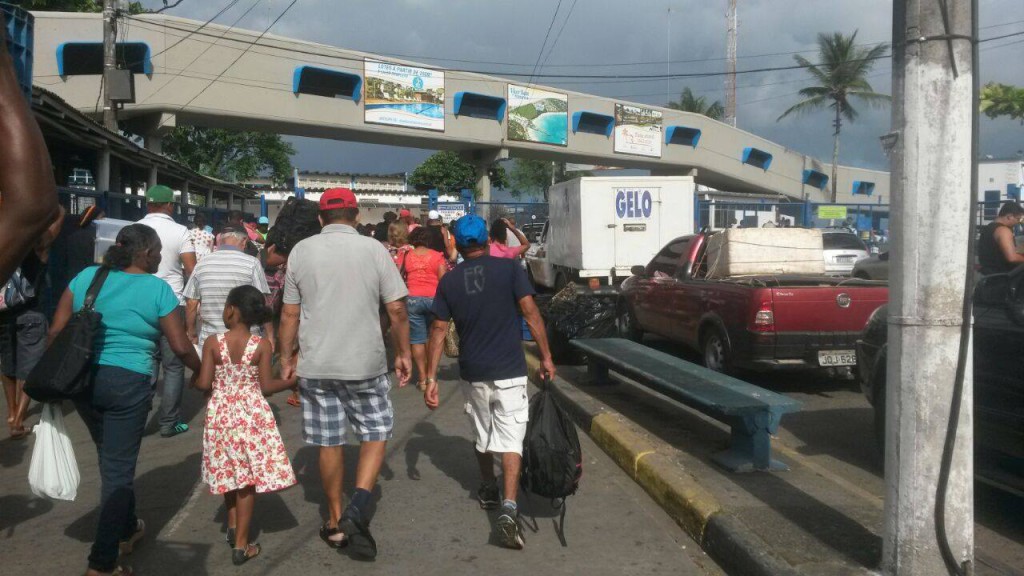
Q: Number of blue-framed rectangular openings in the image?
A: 8